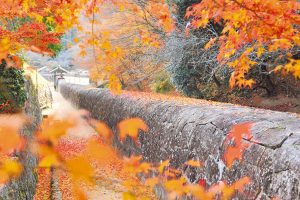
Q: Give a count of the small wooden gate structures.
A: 1